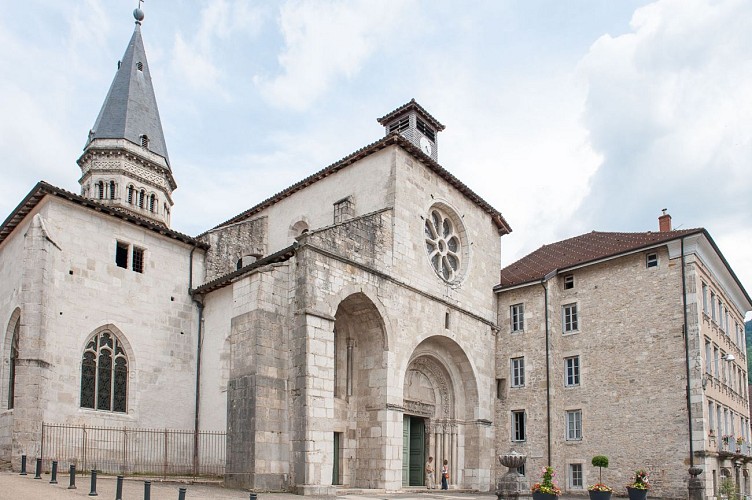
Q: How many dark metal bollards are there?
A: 9